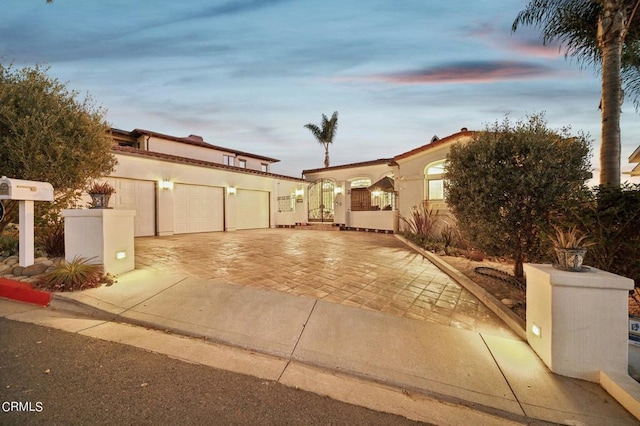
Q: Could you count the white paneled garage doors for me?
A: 3